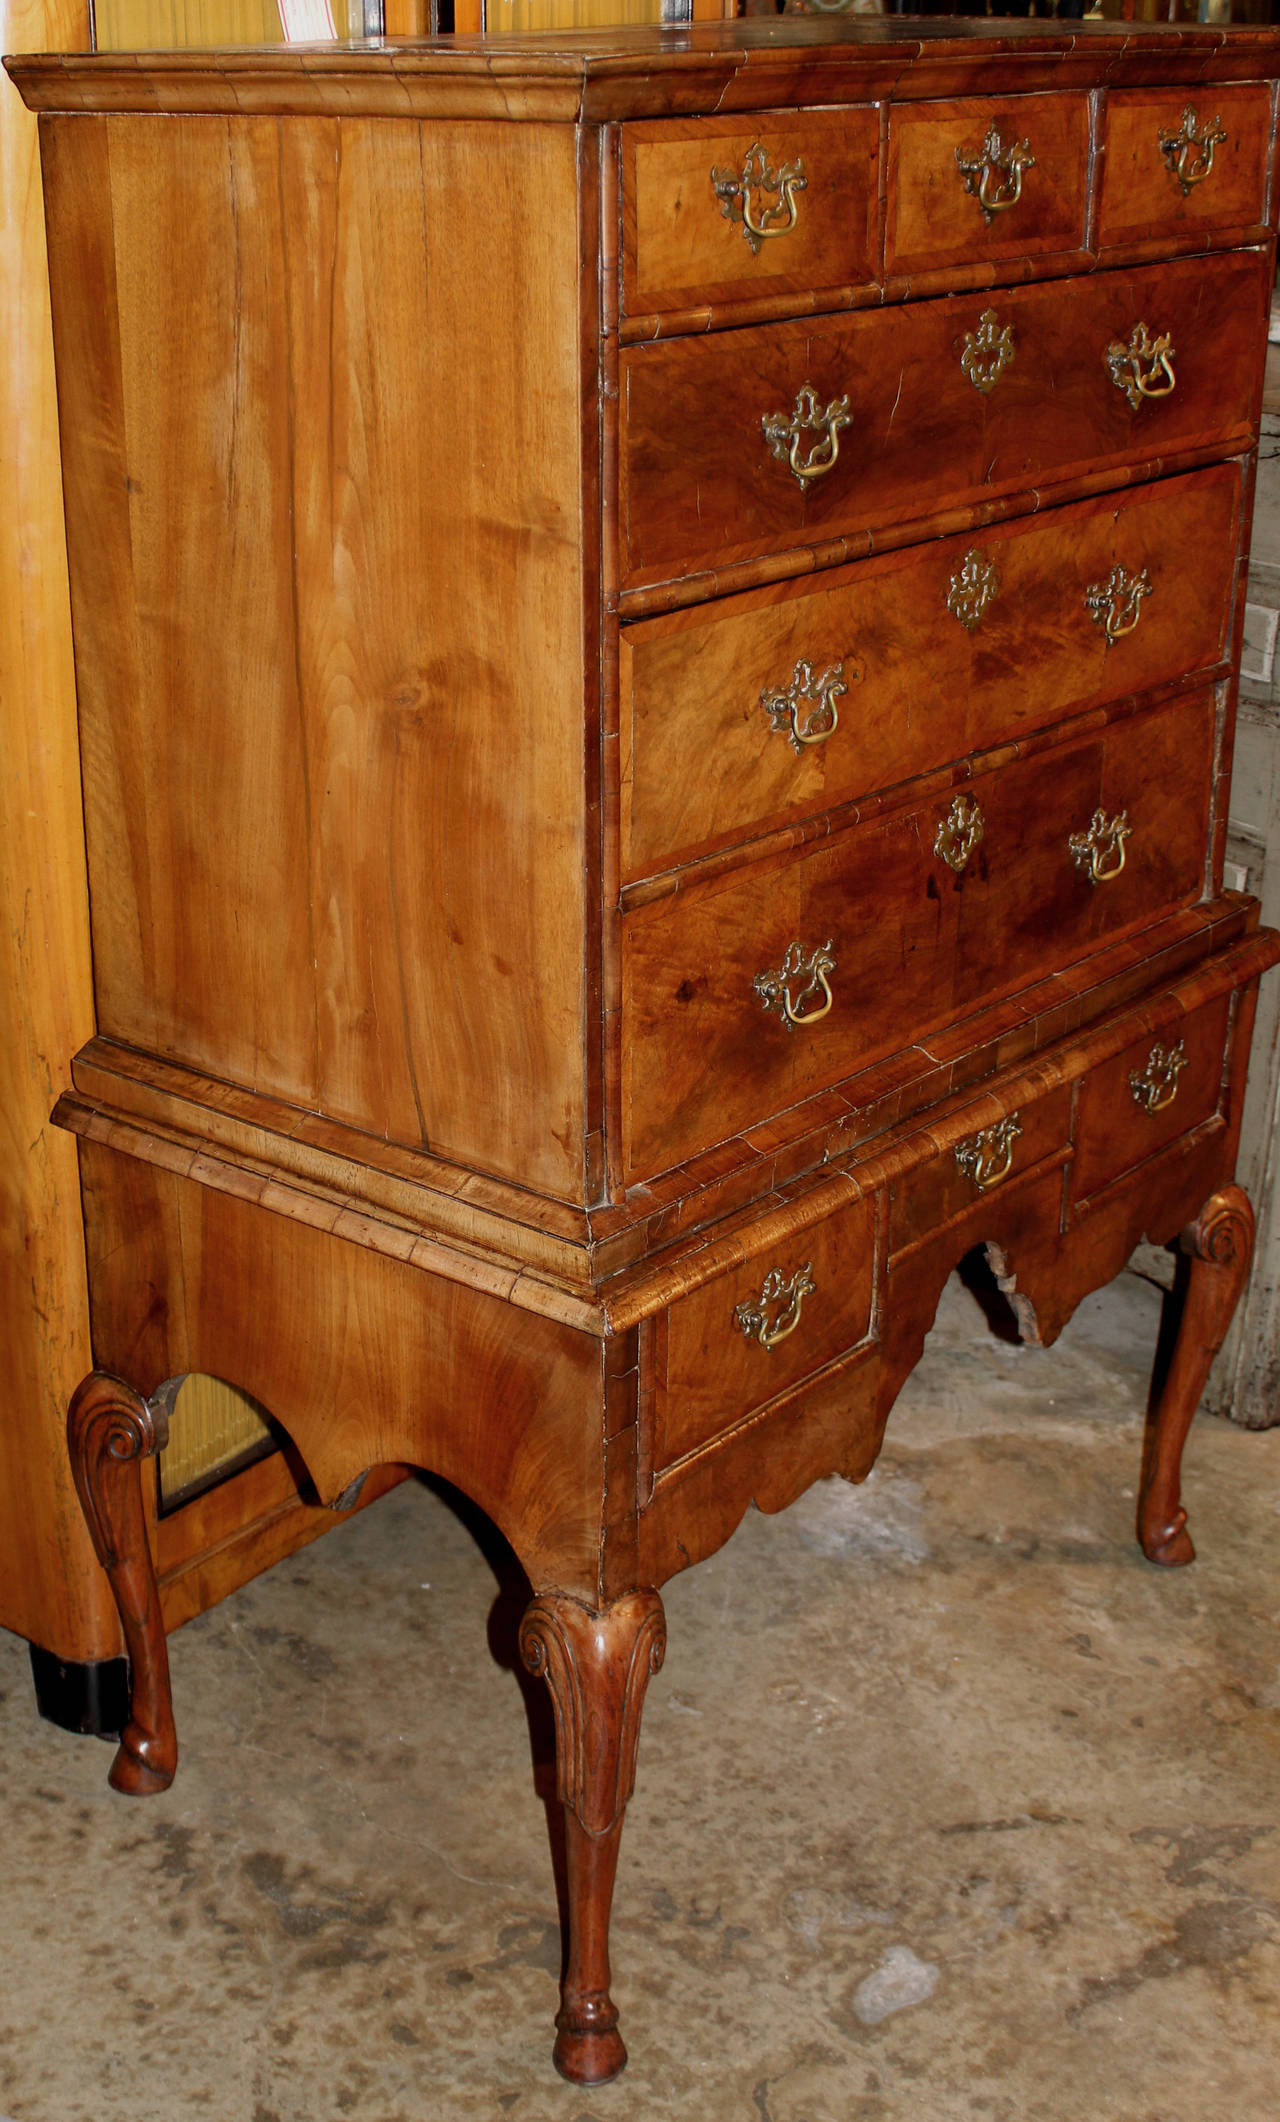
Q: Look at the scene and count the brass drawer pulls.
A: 12